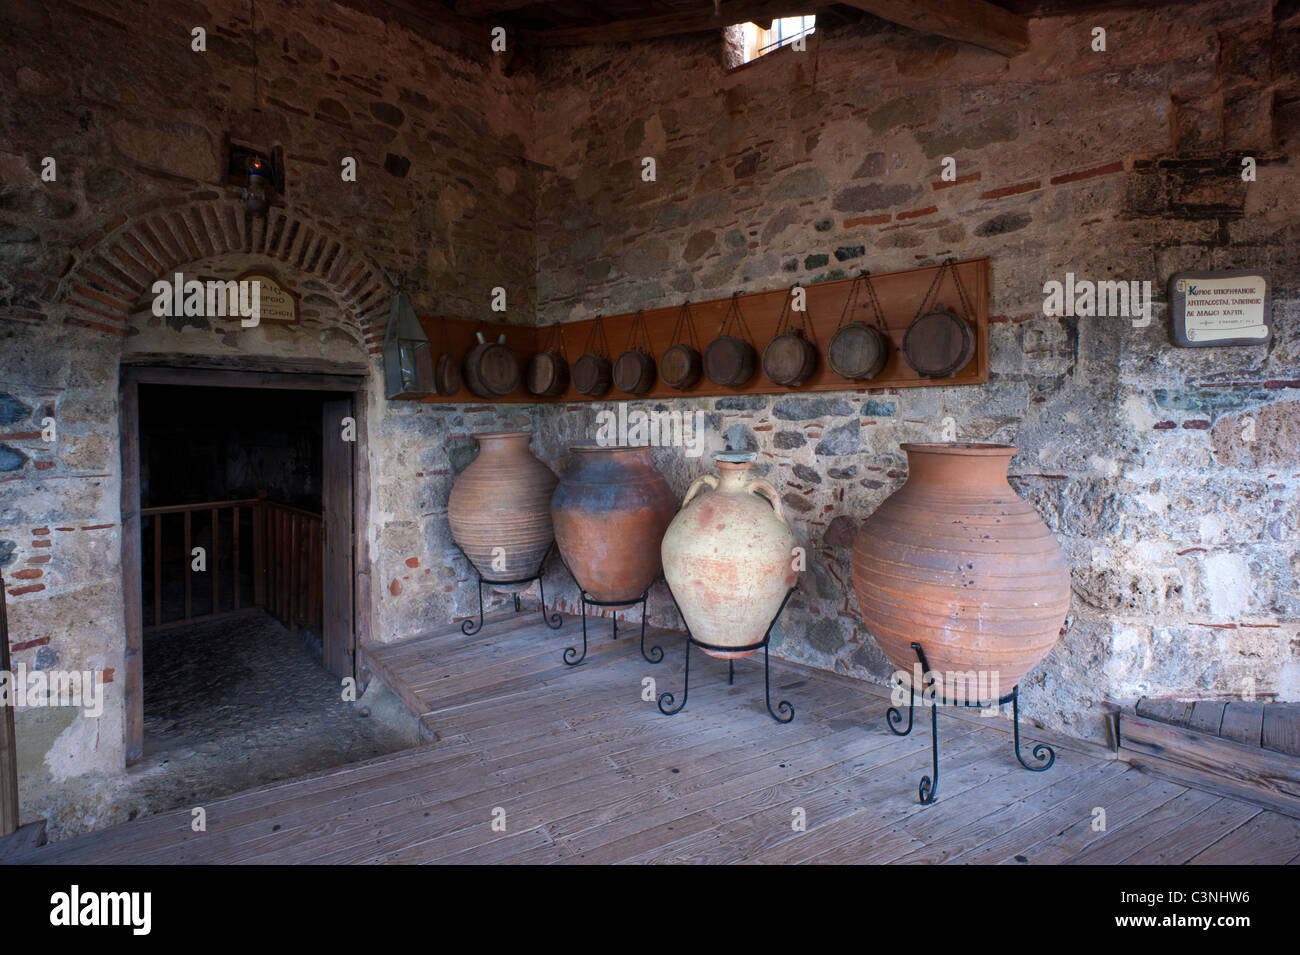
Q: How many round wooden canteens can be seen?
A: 10